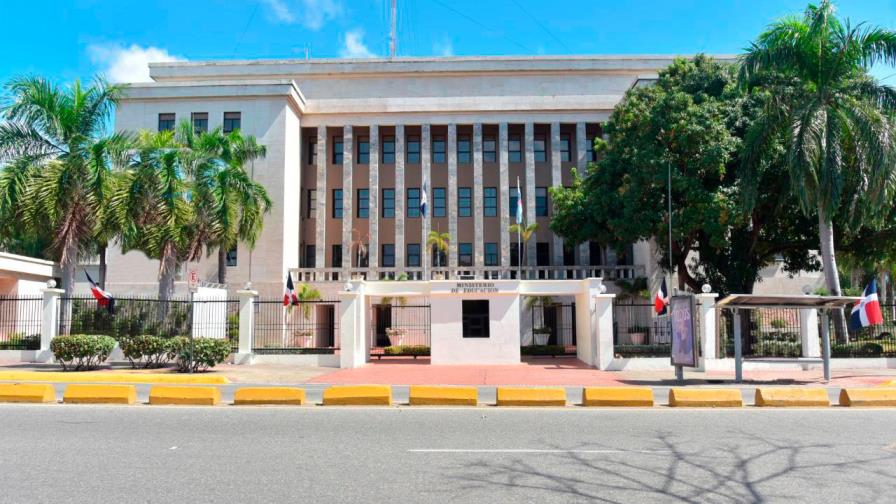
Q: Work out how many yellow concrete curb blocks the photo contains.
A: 11